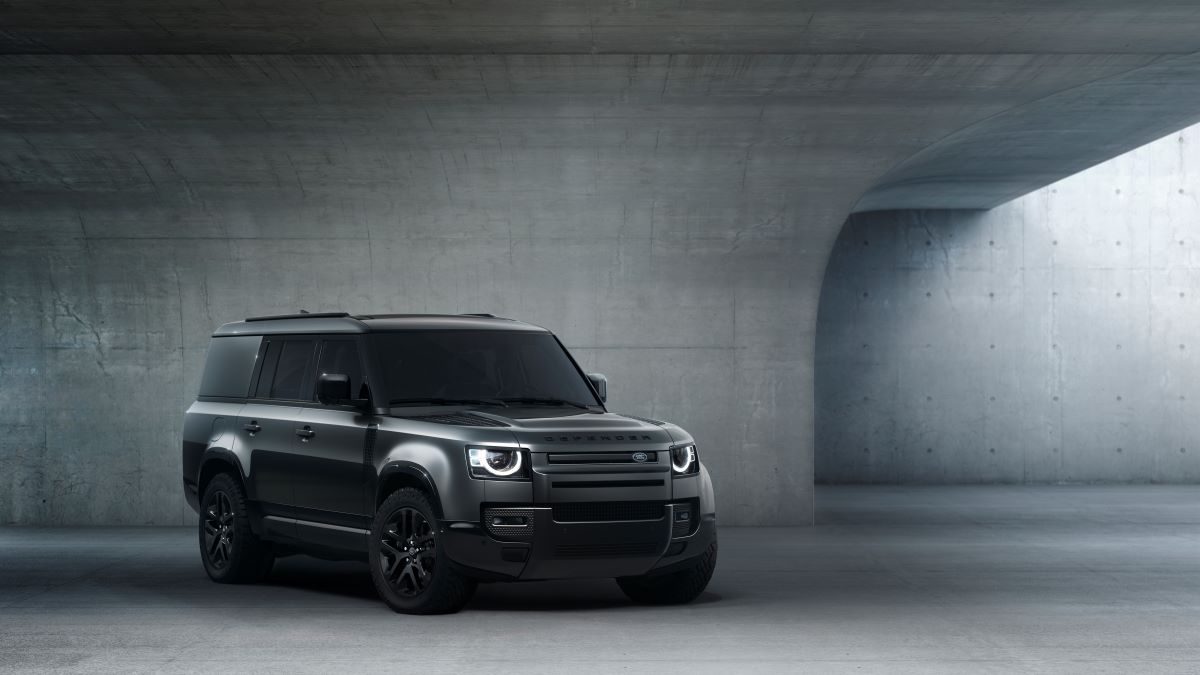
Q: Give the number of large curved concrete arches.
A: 1